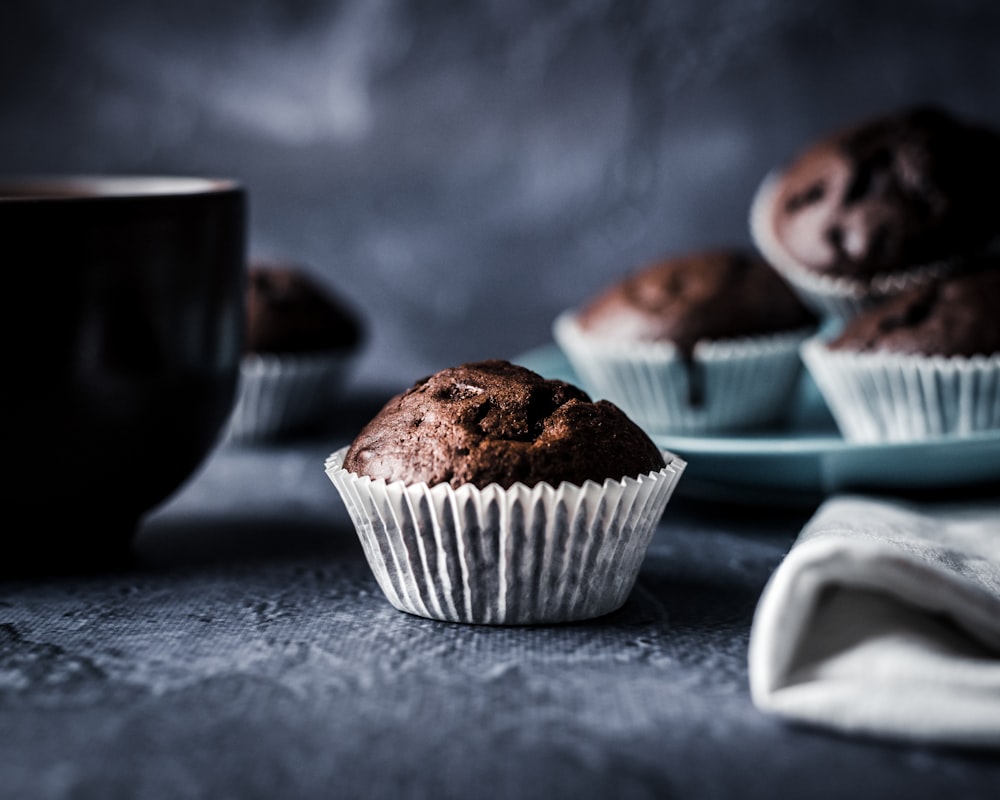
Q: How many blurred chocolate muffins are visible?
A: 4